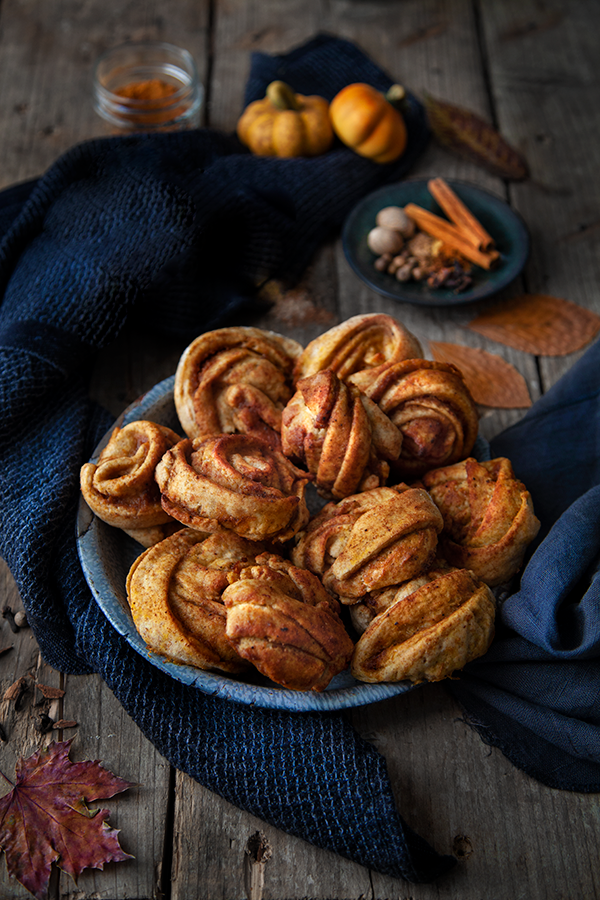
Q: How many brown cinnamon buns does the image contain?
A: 11